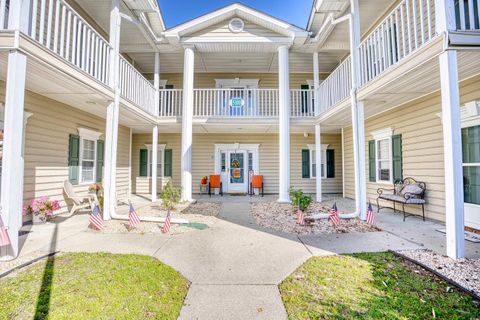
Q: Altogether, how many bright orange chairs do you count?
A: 2